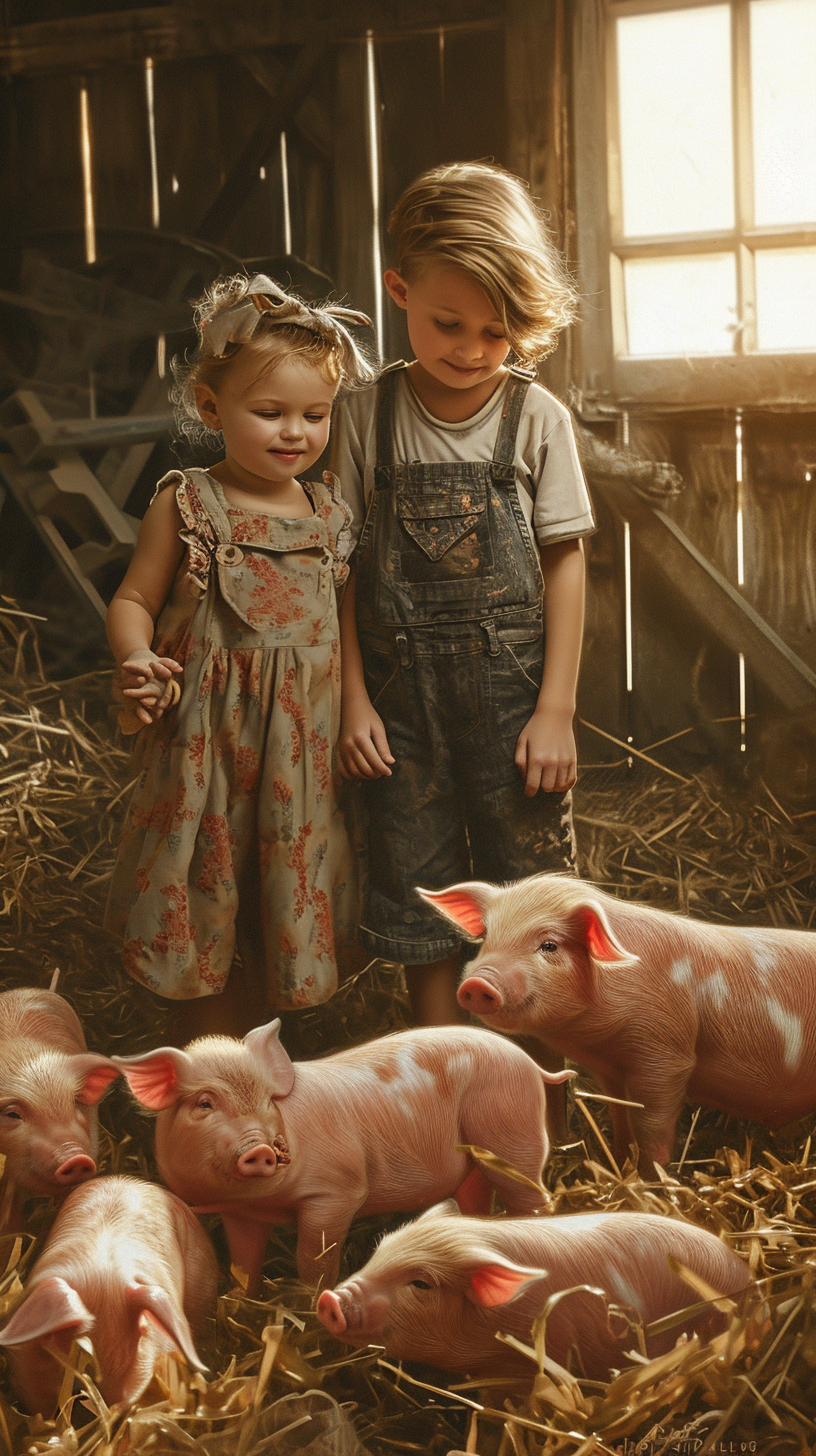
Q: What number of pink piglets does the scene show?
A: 5